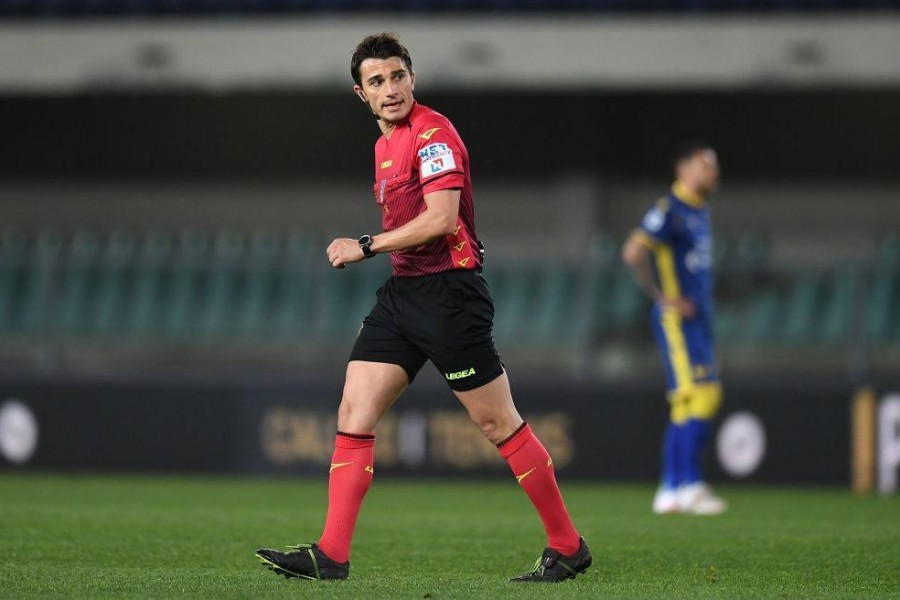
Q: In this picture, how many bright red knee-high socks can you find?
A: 2